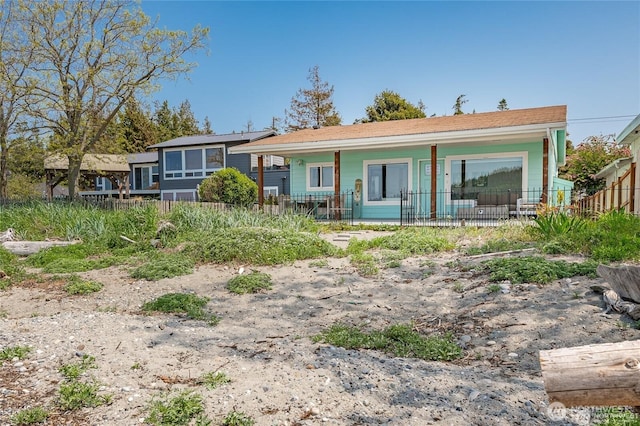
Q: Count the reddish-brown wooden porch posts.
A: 4